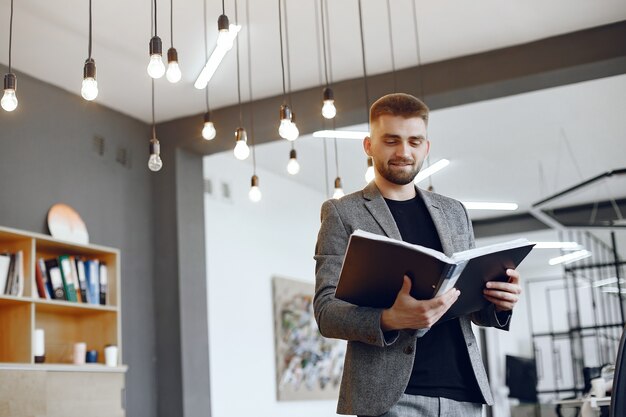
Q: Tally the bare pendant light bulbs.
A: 15